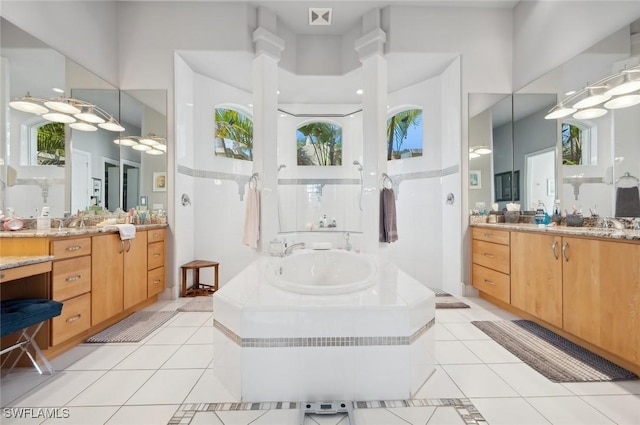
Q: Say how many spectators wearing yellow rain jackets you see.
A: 0